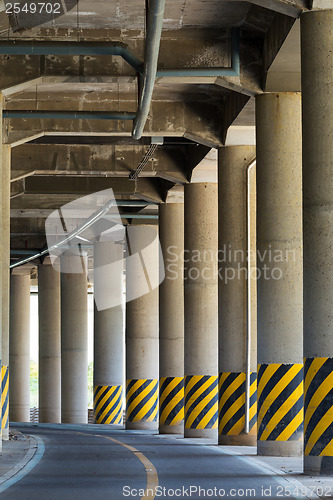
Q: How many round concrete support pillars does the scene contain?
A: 11